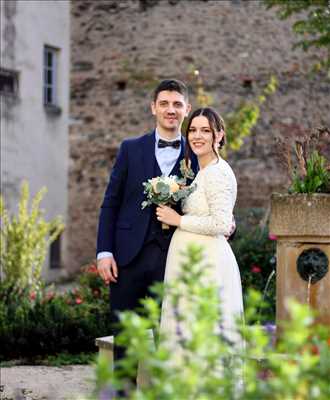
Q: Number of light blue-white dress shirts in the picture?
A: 1